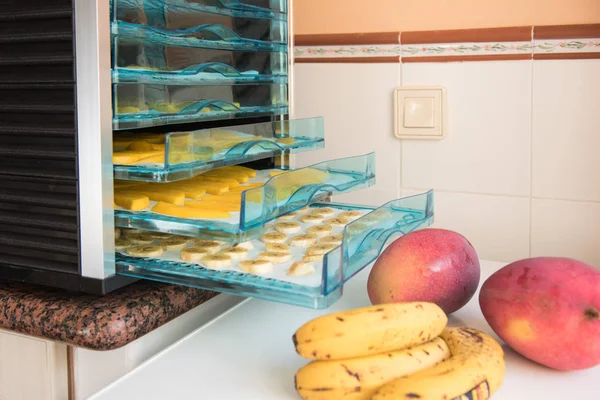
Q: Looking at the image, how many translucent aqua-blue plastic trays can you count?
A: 7